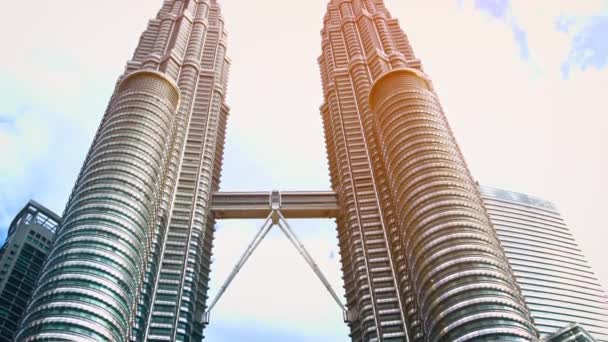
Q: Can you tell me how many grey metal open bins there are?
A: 0